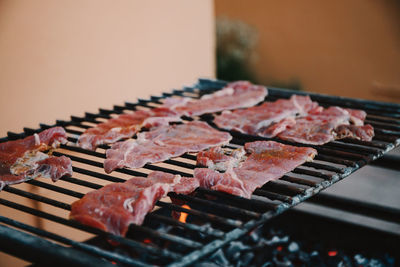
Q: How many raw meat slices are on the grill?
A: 8